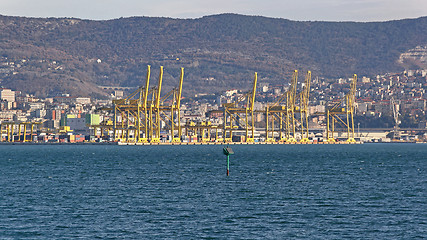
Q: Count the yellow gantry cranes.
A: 7